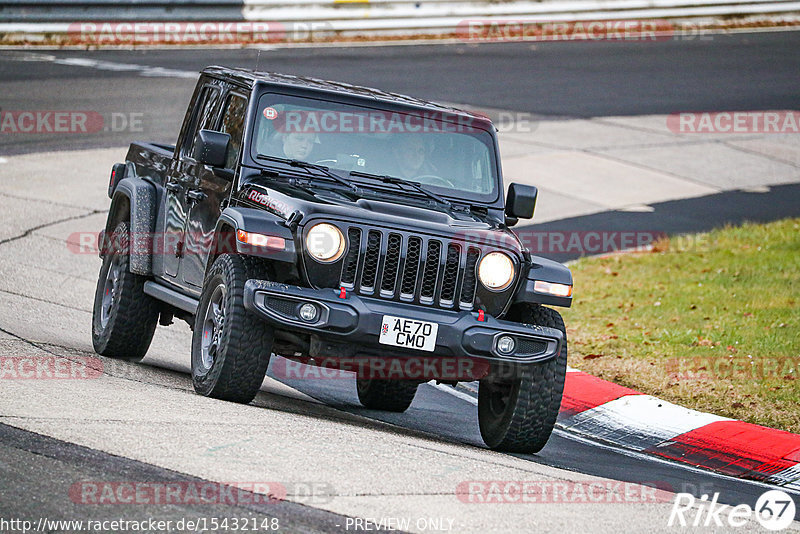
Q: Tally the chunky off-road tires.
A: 4